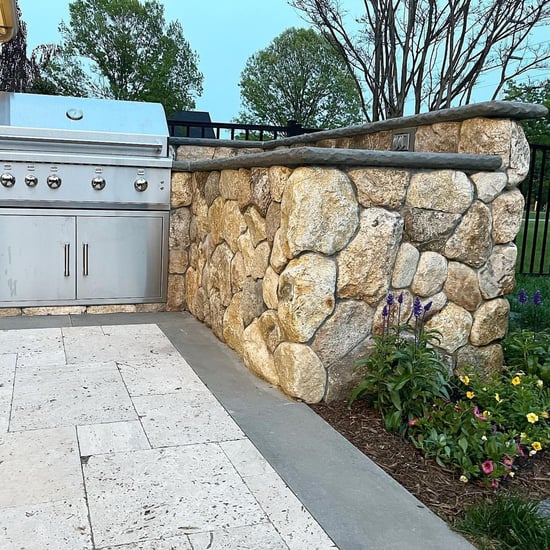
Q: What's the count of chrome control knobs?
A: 5